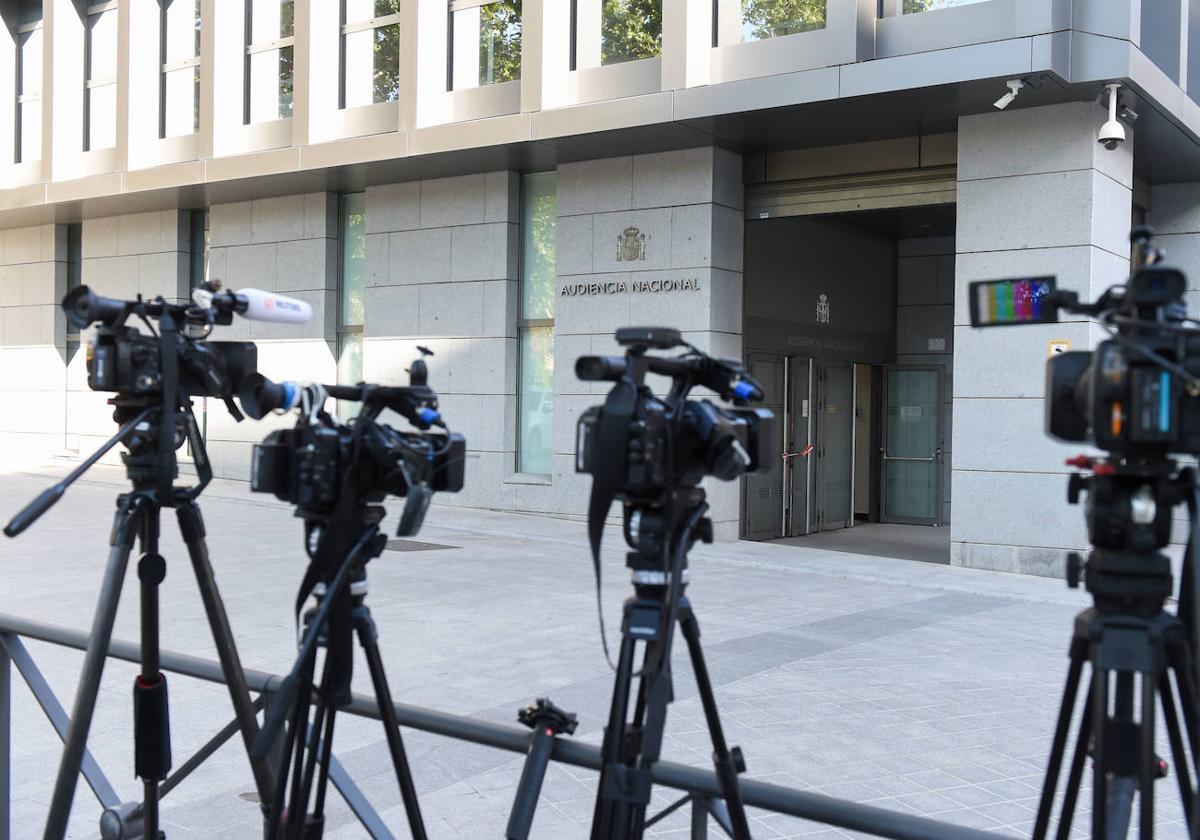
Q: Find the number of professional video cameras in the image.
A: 4